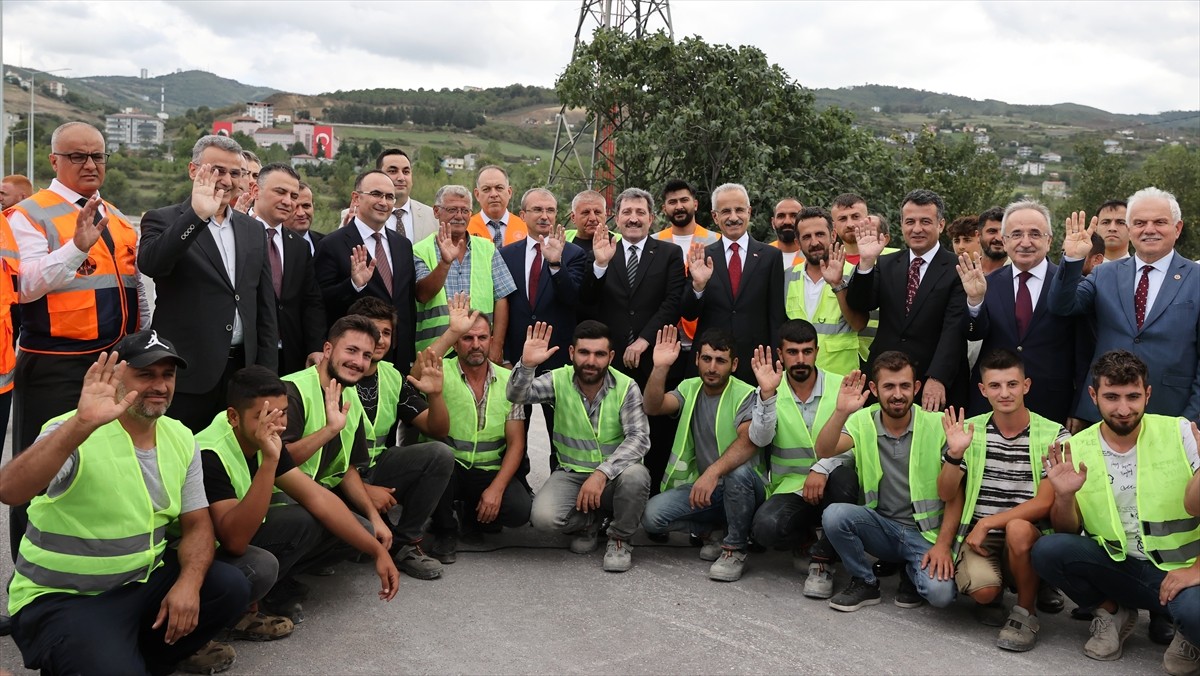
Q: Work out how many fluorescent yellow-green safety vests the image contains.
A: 15